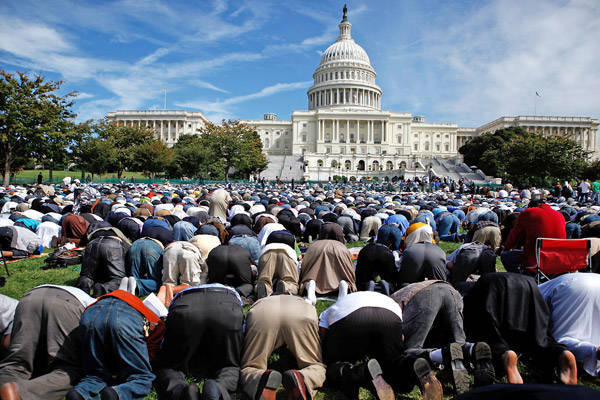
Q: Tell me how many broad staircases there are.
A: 2